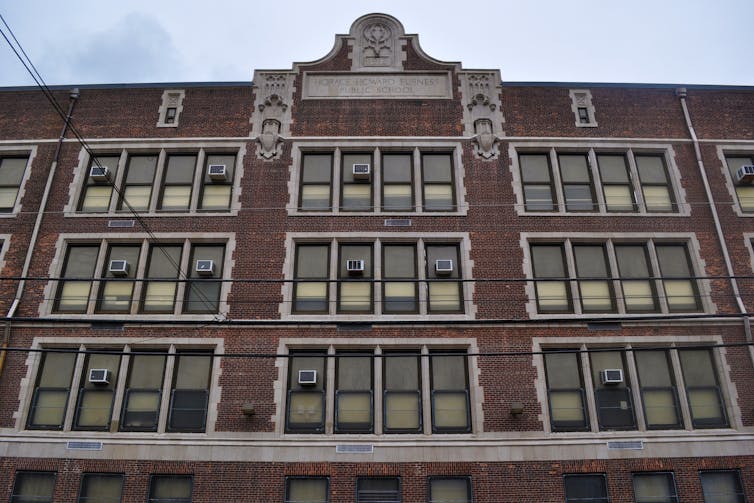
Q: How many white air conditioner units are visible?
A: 11